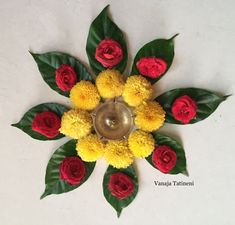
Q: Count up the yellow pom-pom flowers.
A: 8